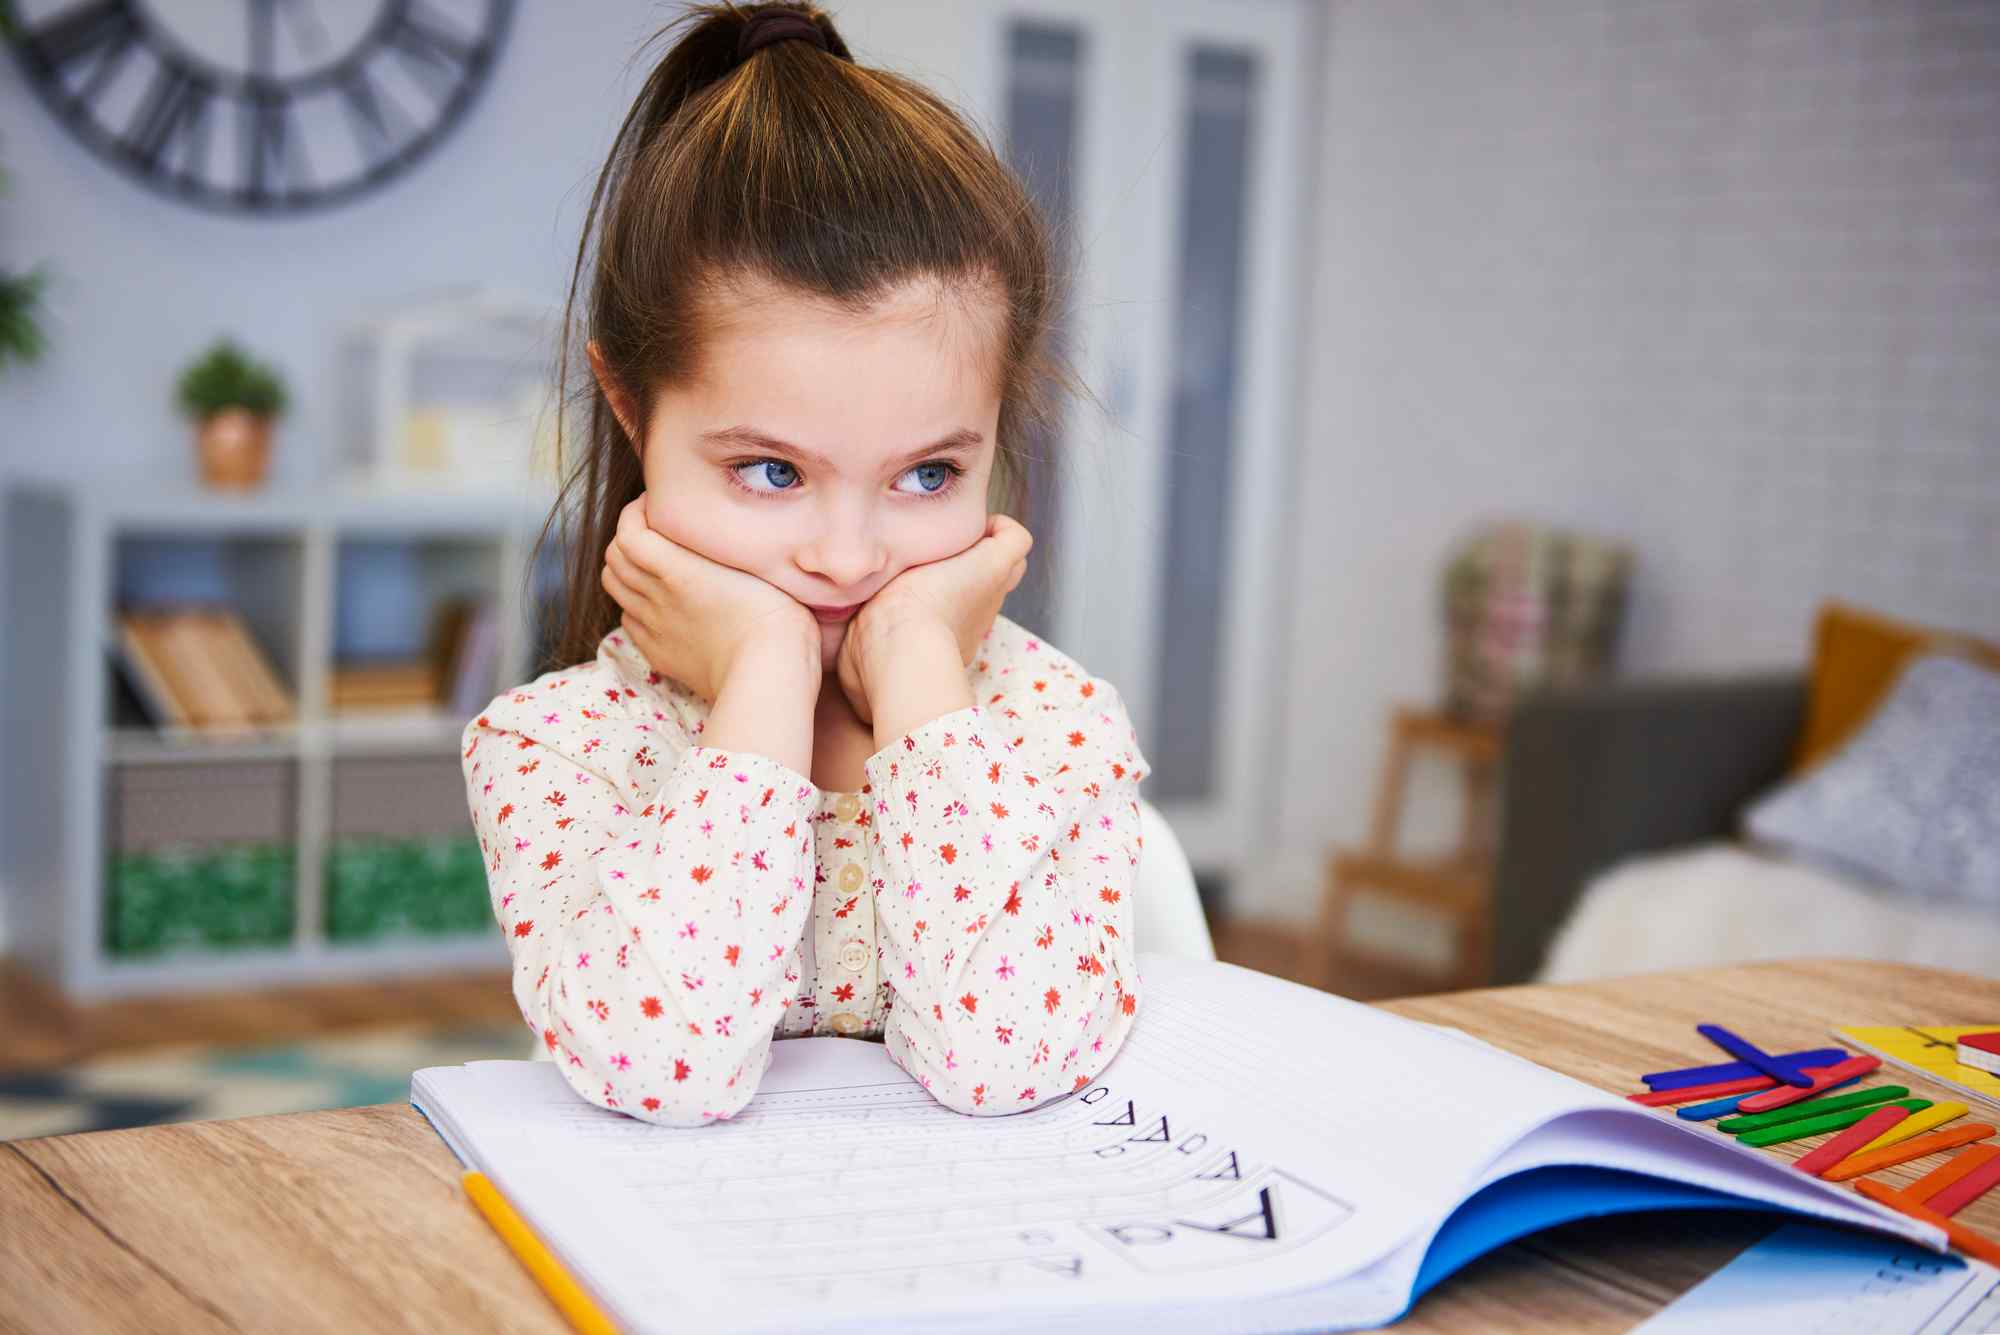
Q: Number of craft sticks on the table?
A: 14